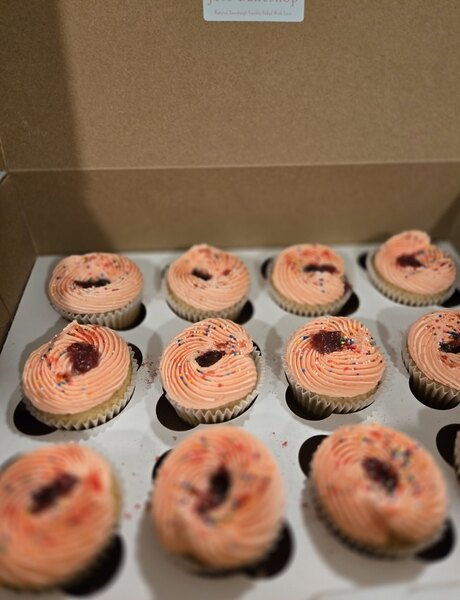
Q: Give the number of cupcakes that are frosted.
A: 11